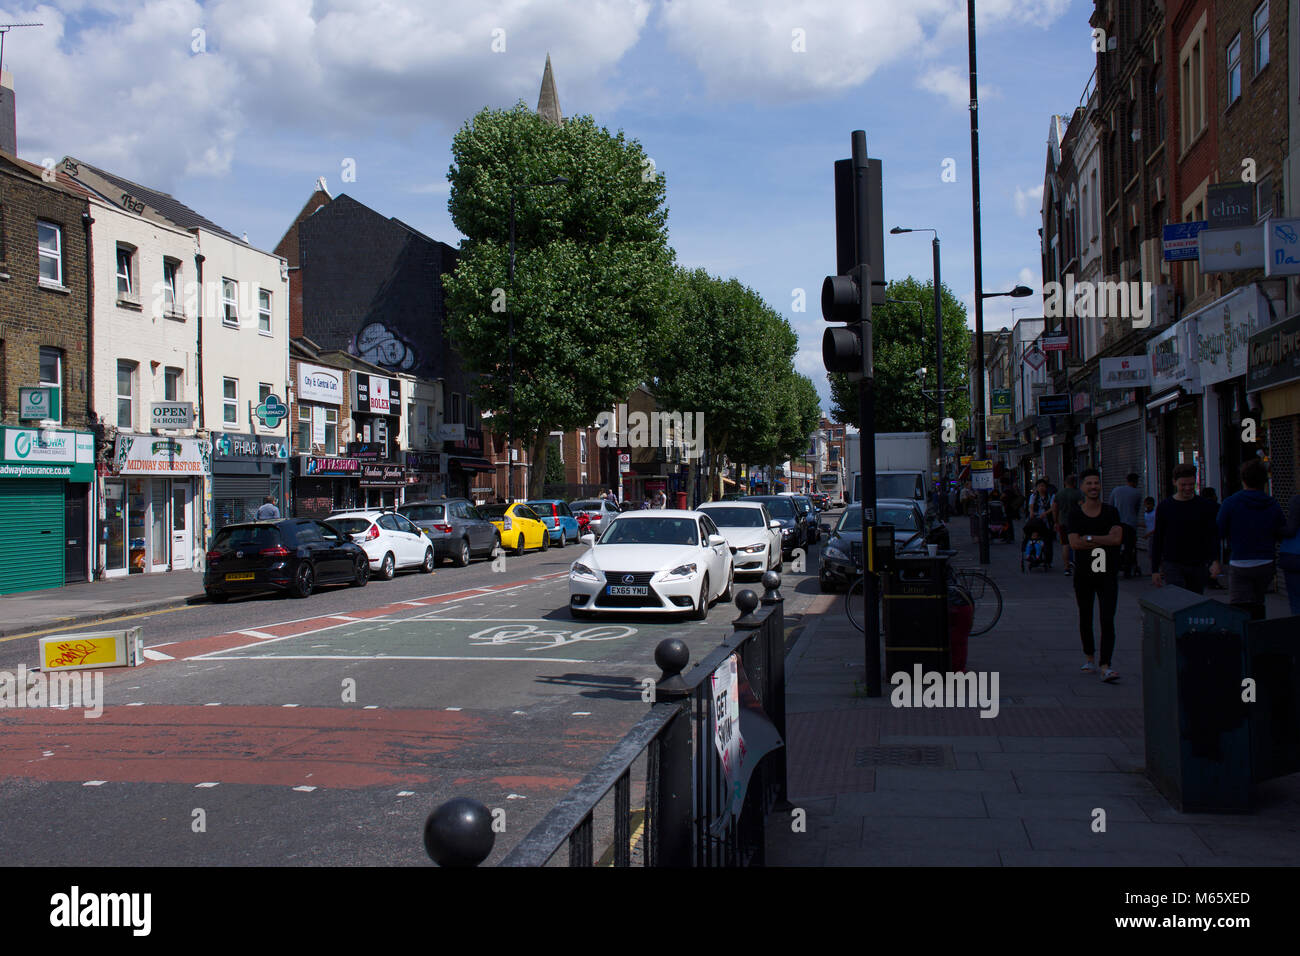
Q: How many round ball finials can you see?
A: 4